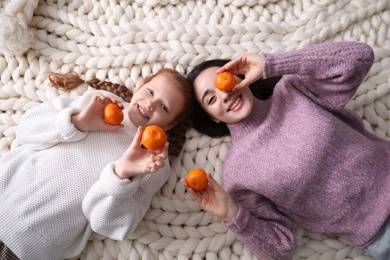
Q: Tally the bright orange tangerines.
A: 4